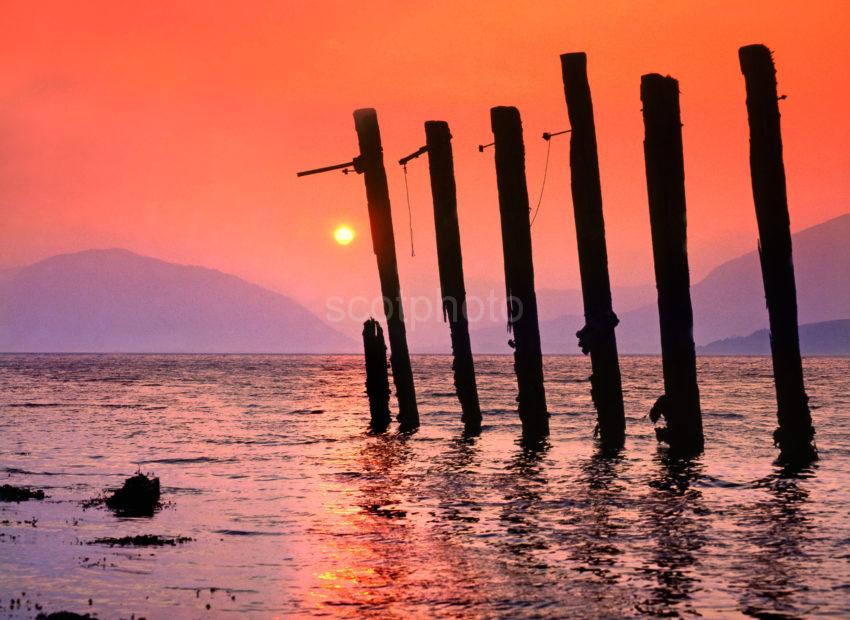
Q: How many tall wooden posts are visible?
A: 6